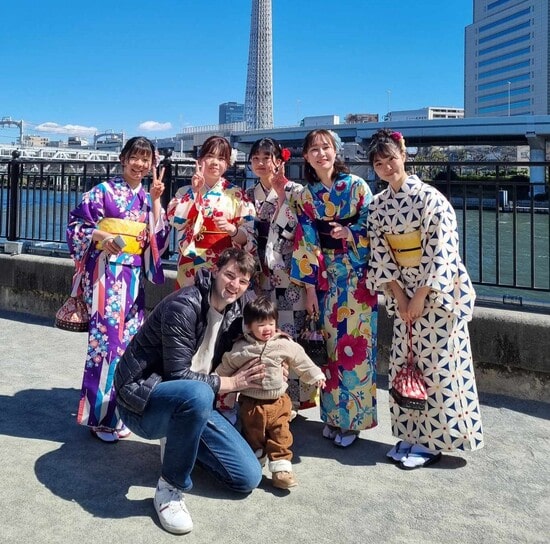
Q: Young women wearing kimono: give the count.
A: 5